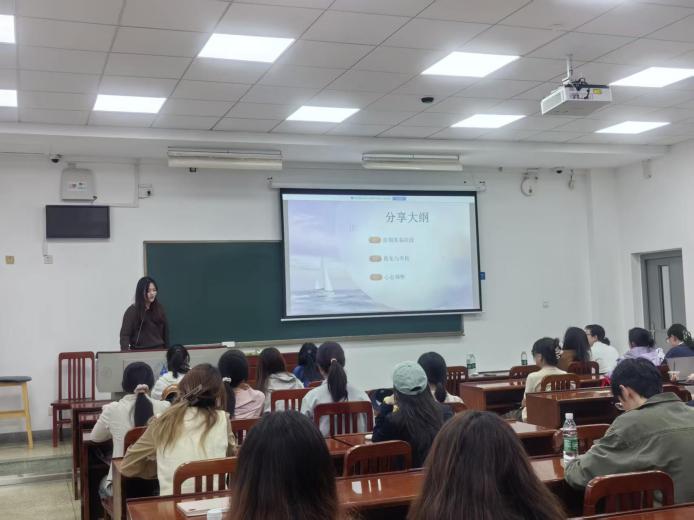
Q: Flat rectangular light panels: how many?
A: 9